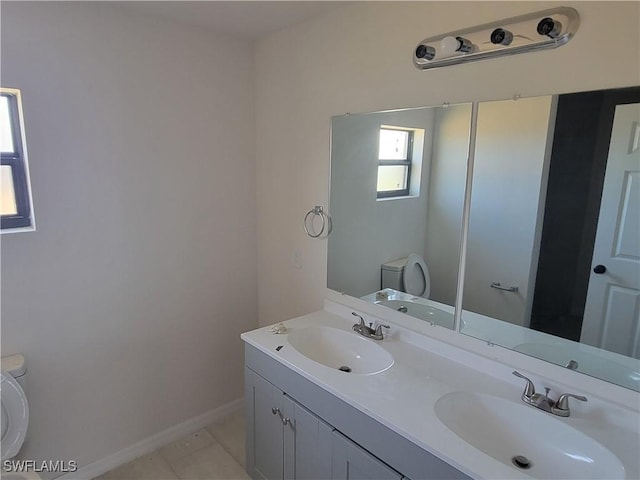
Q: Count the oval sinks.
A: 2